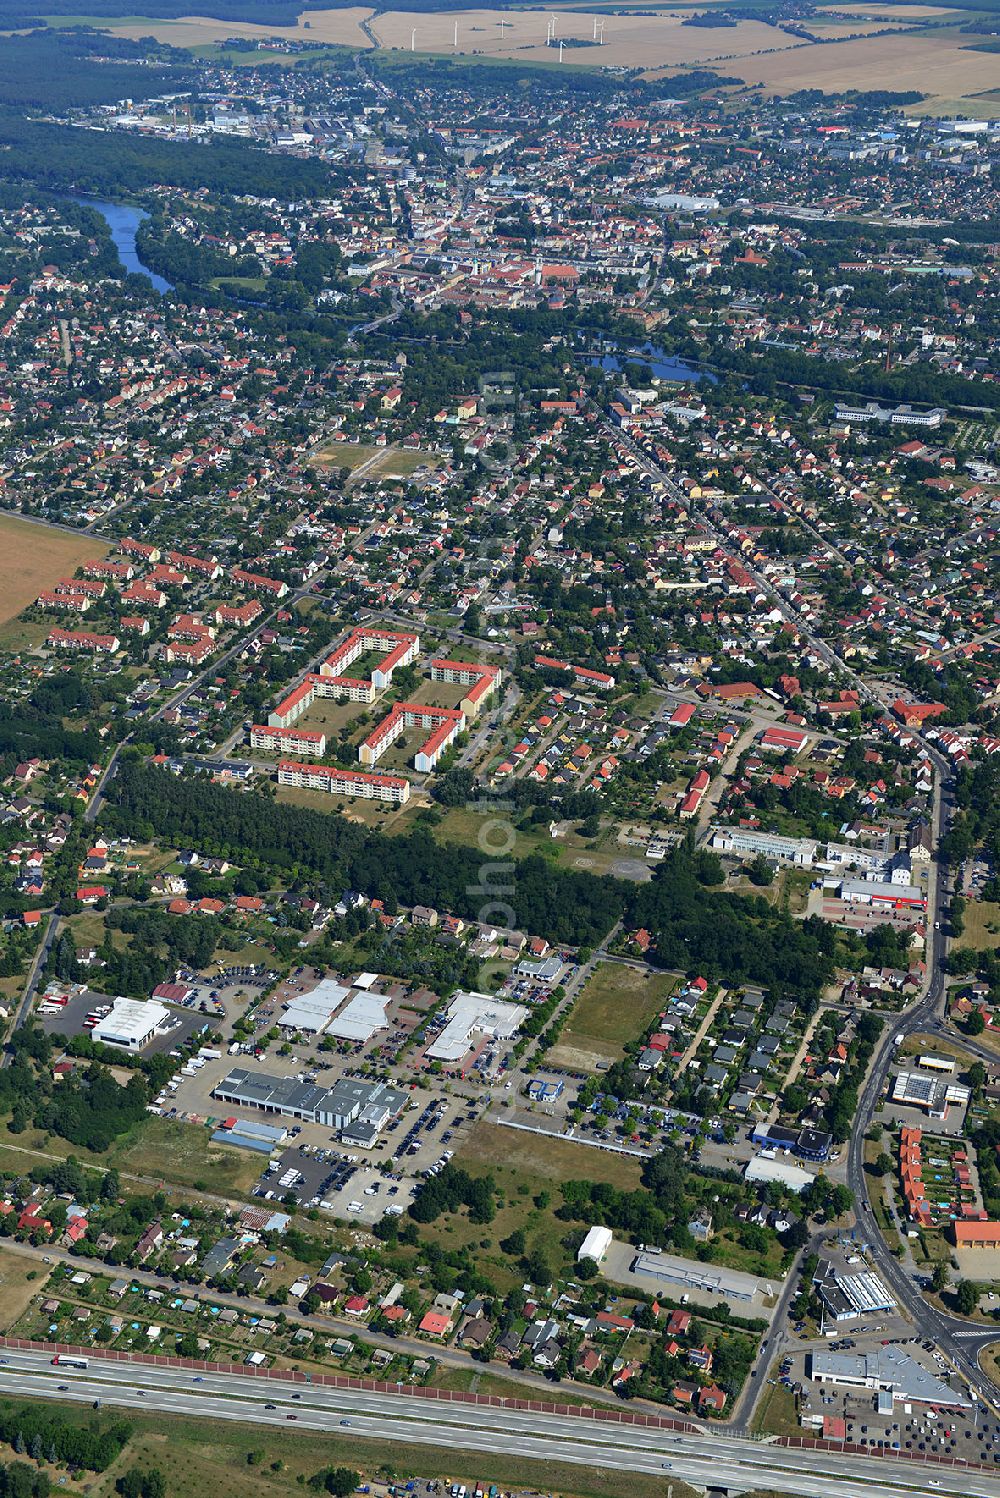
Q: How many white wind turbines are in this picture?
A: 8